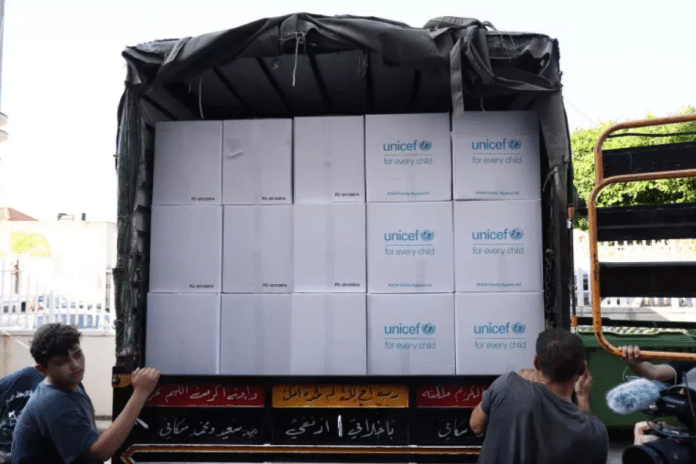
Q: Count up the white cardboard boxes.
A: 15